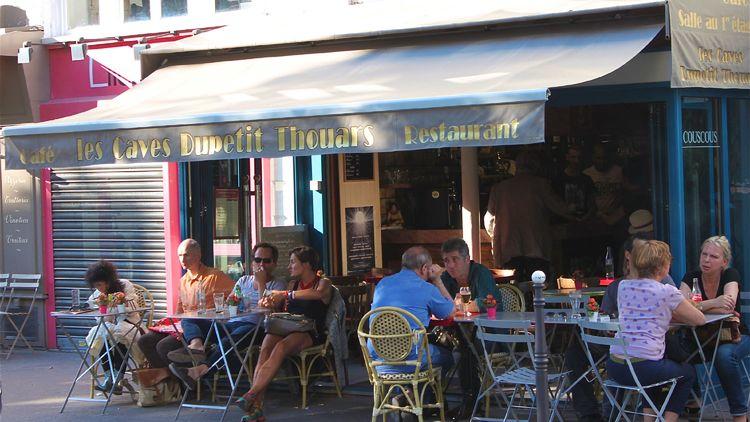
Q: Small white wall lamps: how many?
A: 3